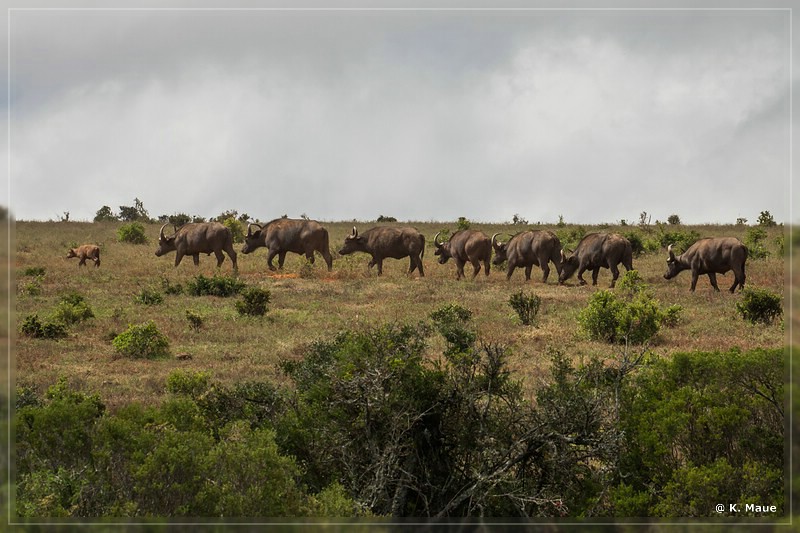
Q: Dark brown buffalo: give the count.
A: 7